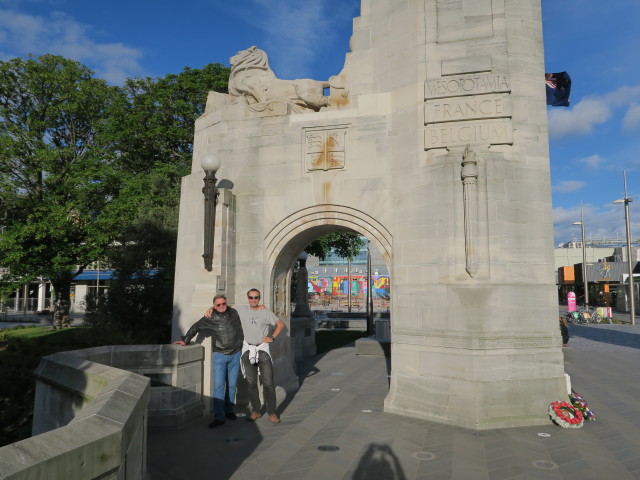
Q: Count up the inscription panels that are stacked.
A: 3